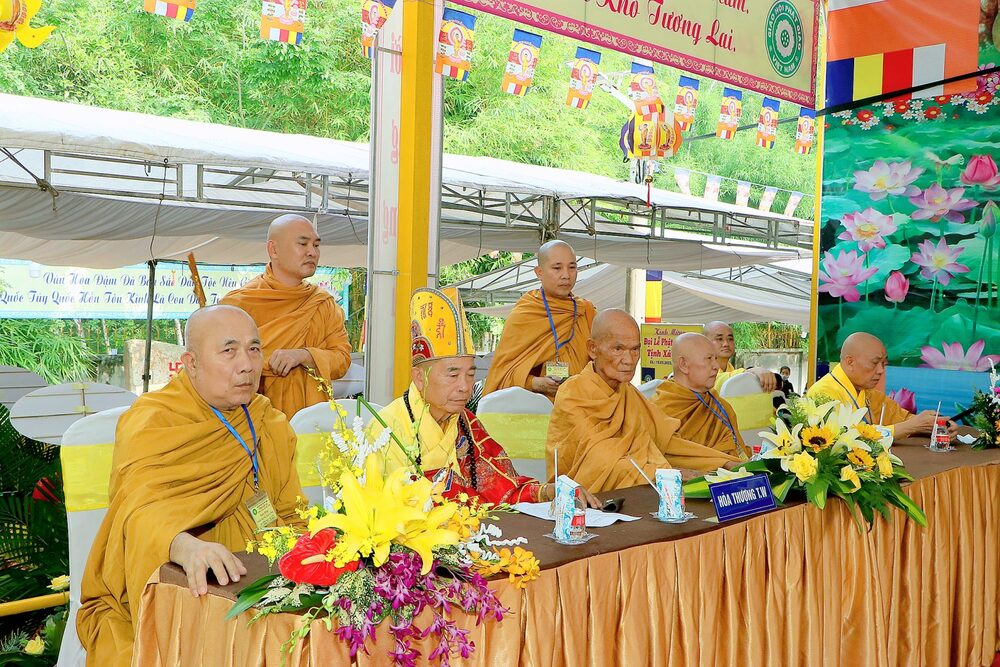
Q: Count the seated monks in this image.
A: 5